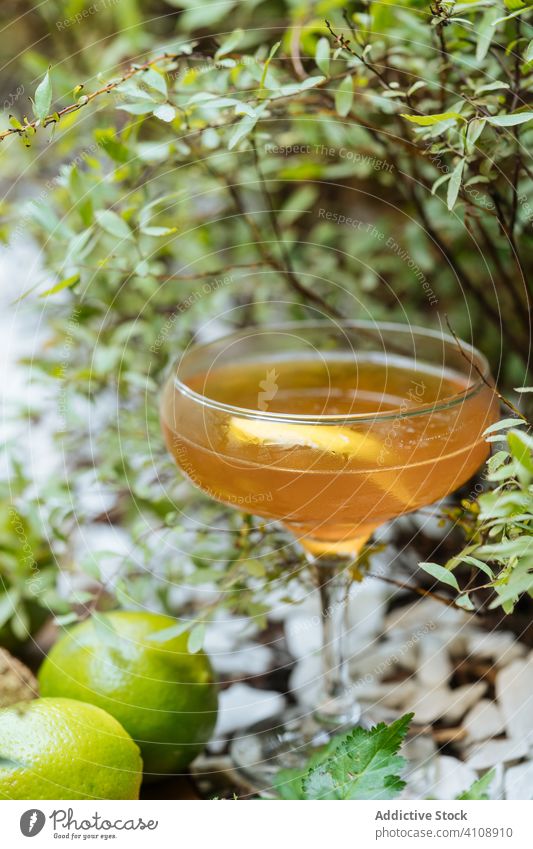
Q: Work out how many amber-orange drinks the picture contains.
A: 1